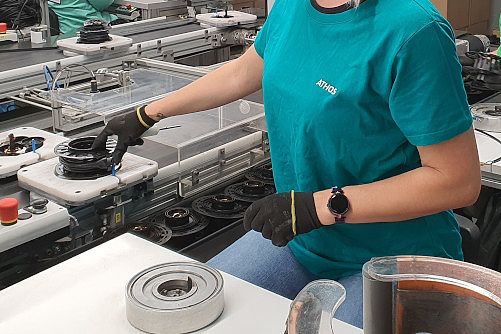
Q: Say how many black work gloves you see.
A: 2